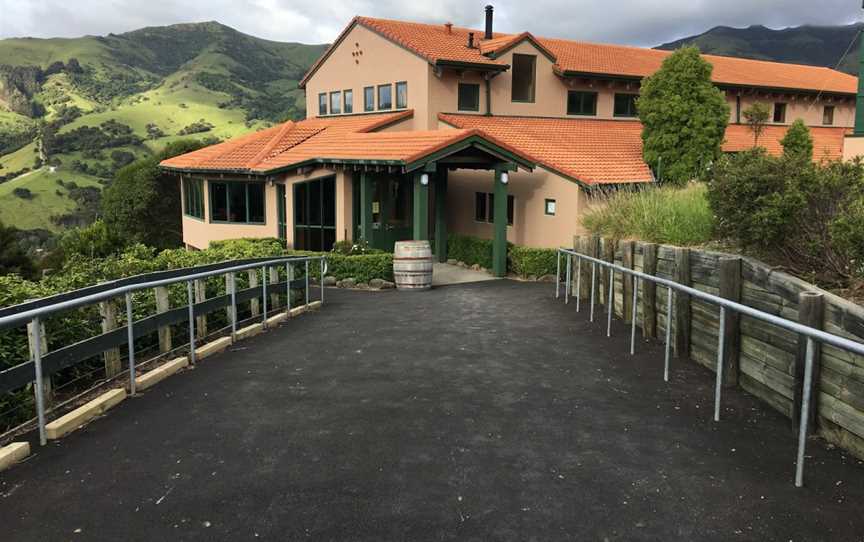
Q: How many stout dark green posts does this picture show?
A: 3